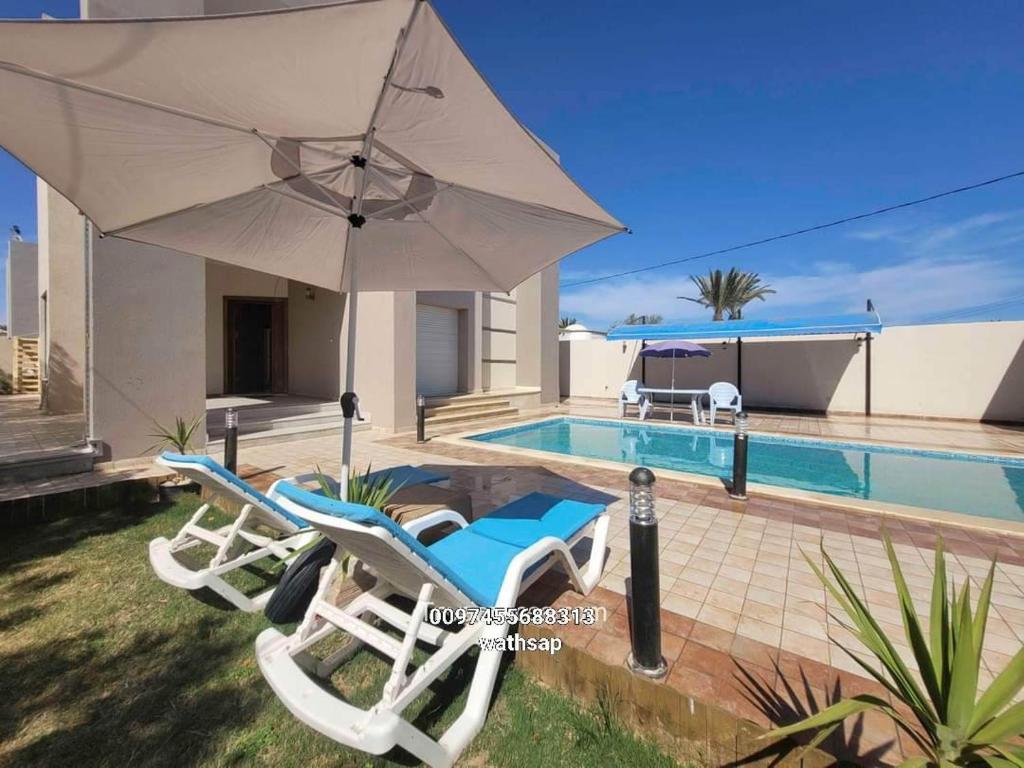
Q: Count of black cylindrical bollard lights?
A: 4